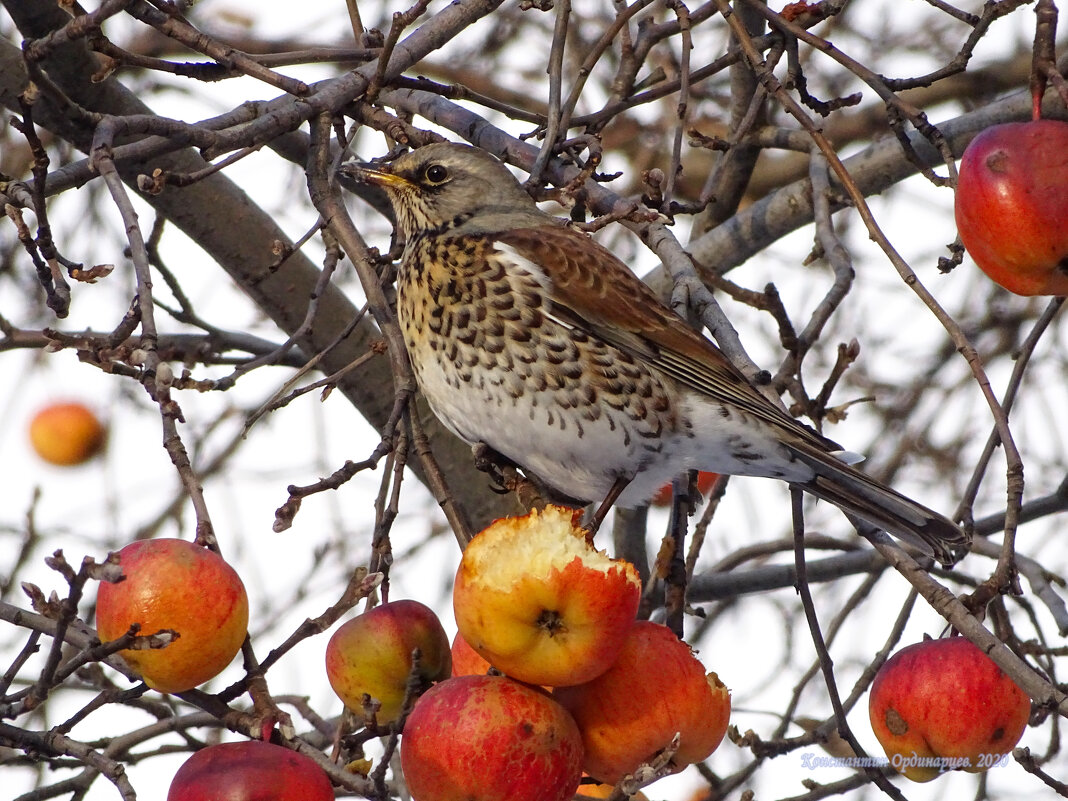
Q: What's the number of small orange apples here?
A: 1